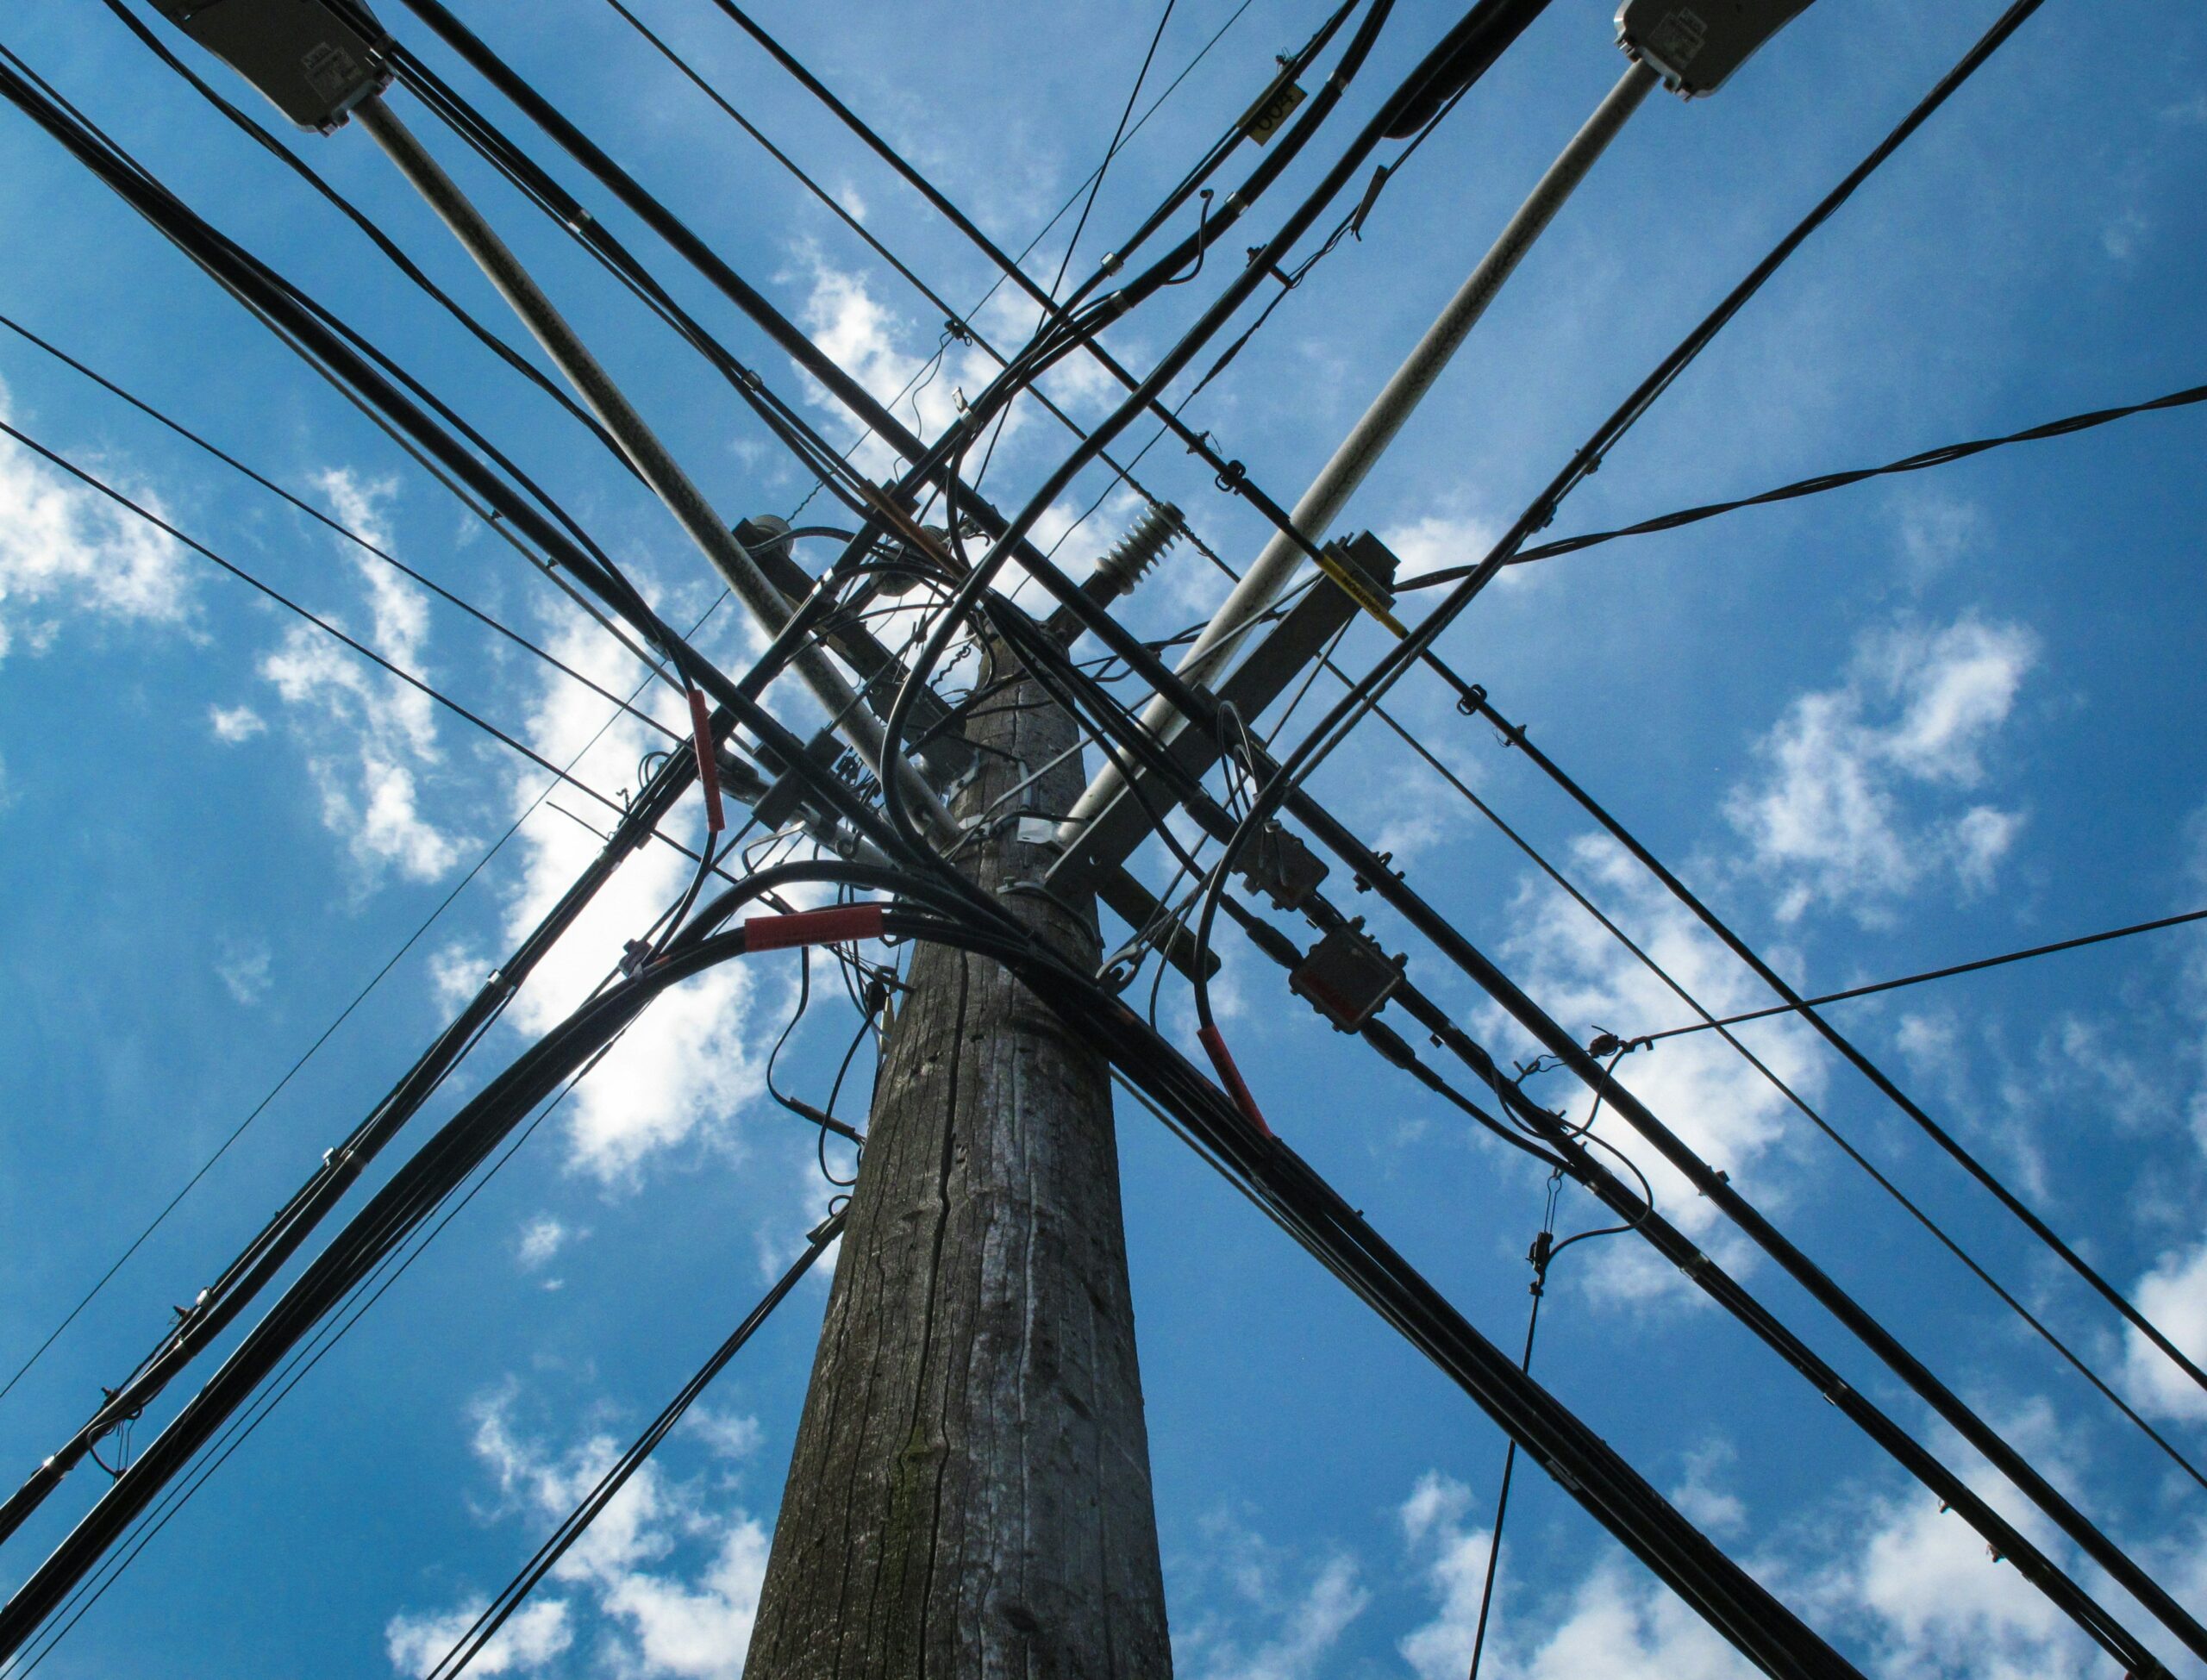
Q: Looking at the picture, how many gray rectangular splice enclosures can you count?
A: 2